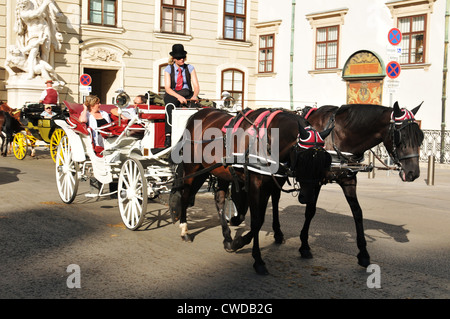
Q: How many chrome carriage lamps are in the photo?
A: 2